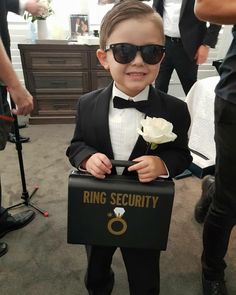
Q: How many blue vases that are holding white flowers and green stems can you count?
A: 0